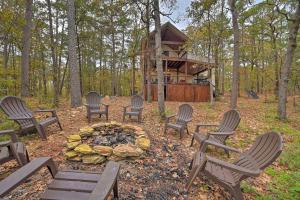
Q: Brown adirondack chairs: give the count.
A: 8